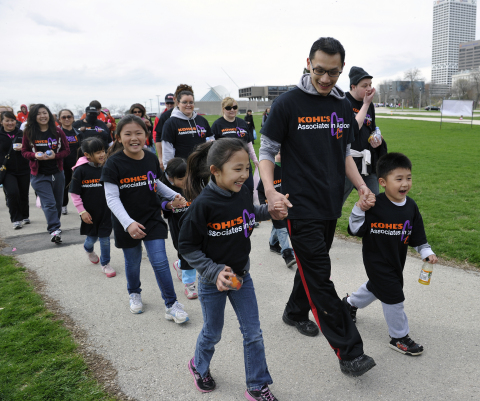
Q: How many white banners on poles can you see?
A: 1